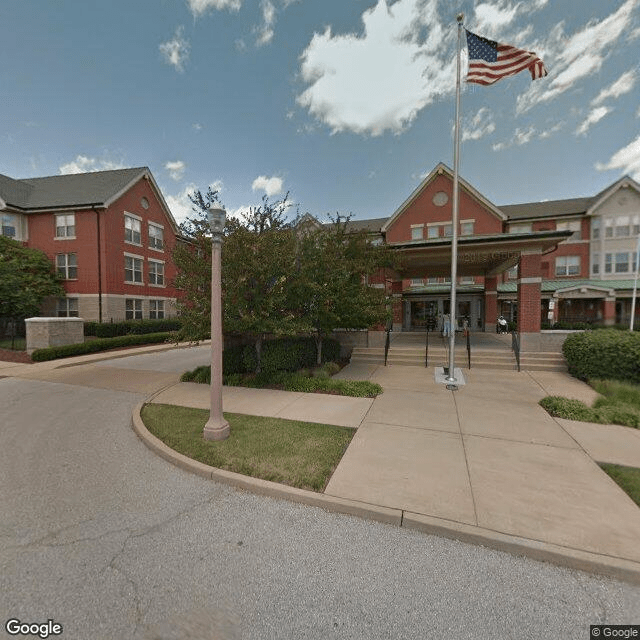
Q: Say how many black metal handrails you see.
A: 4